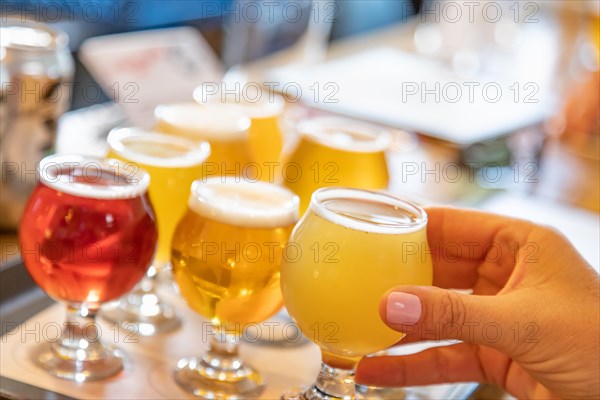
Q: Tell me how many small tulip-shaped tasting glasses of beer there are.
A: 7